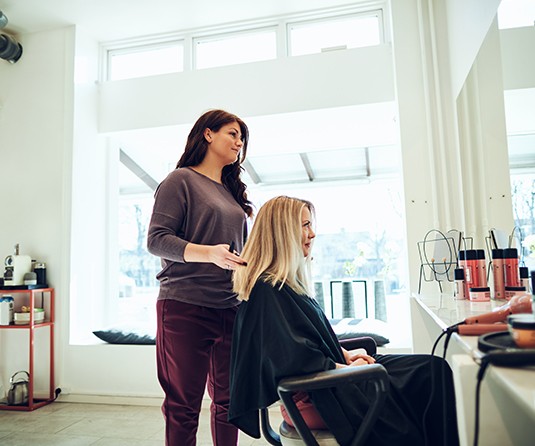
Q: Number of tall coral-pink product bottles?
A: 5